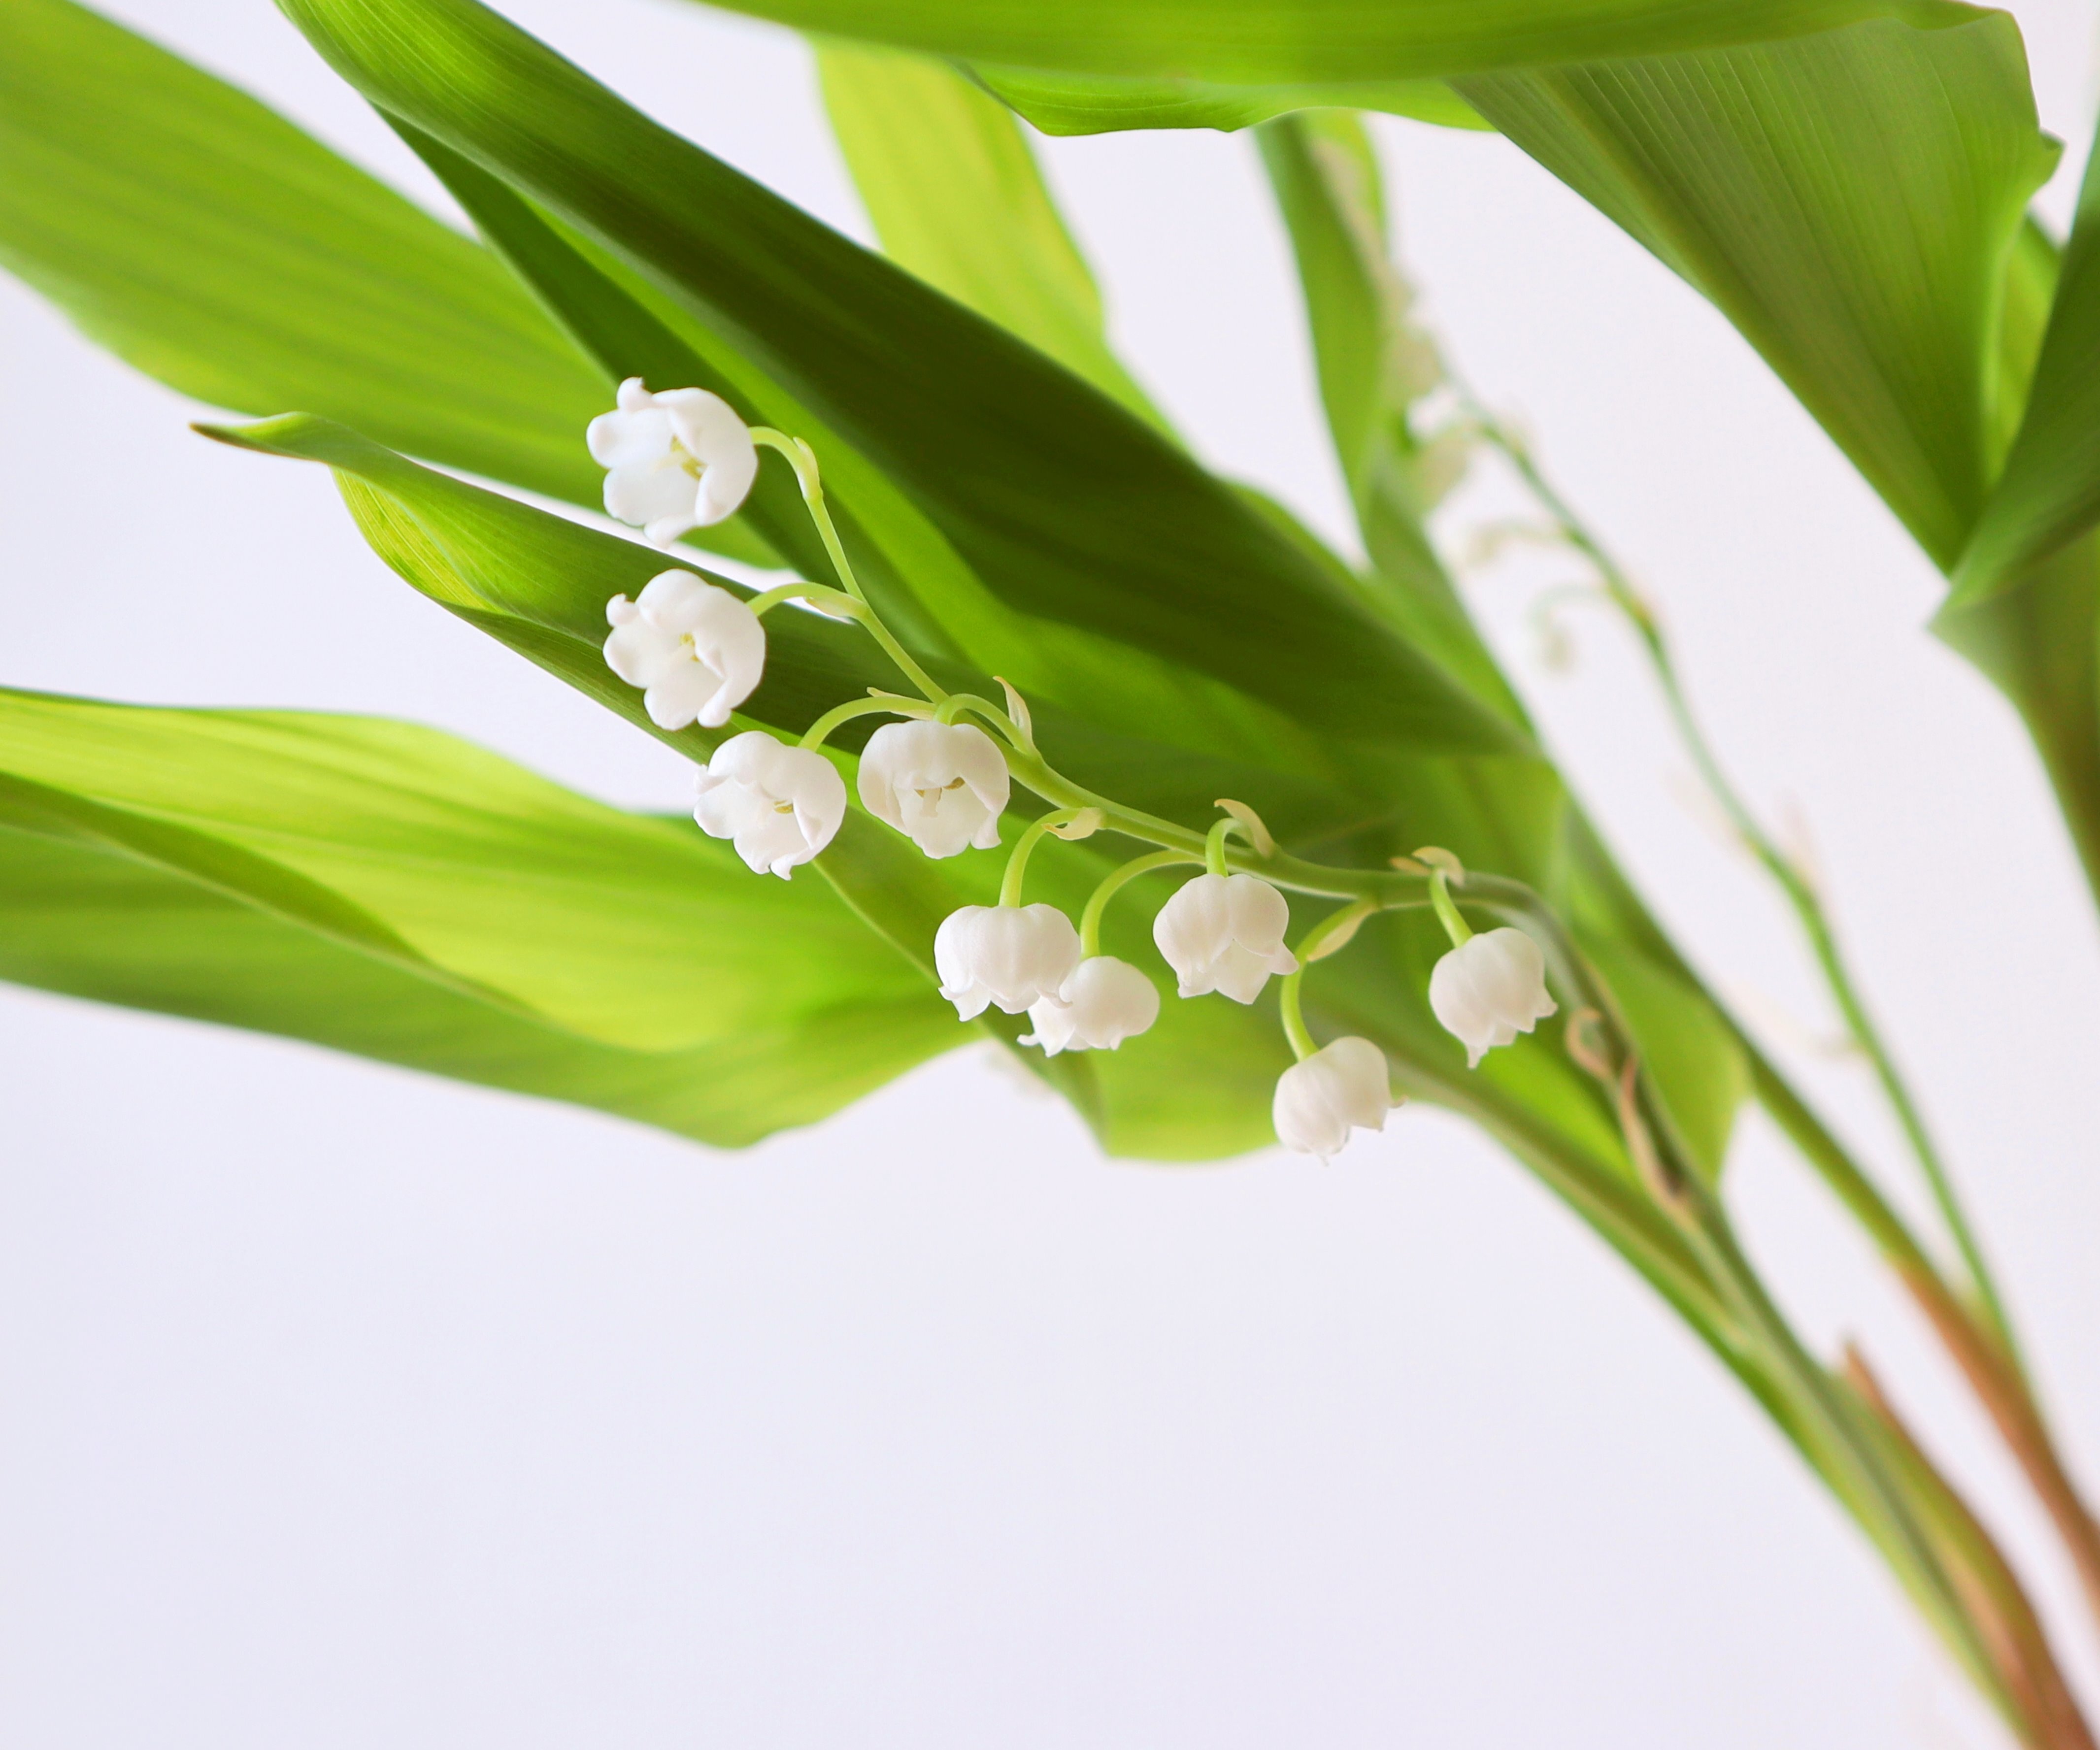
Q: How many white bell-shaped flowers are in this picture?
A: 9